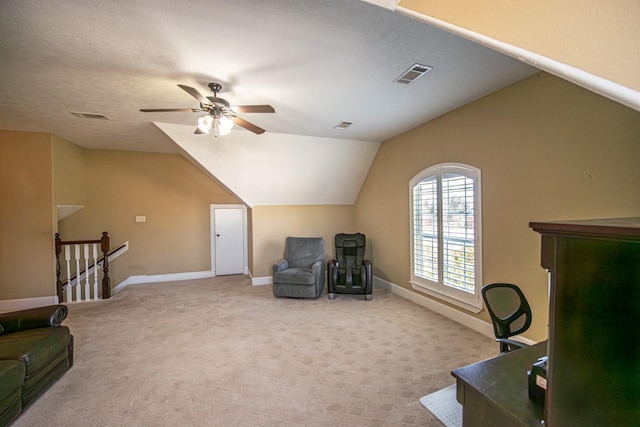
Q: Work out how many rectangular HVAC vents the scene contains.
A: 3